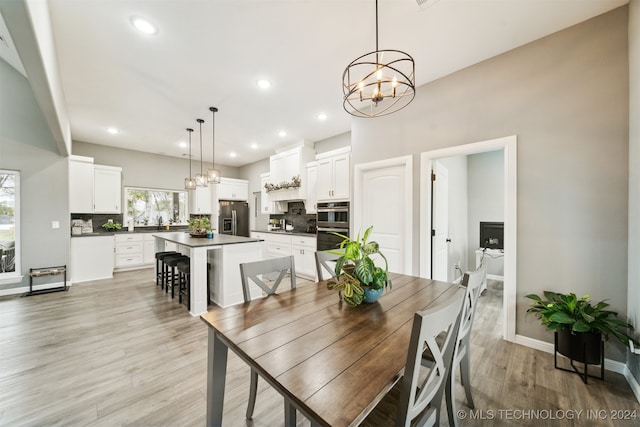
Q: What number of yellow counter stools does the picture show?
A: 0